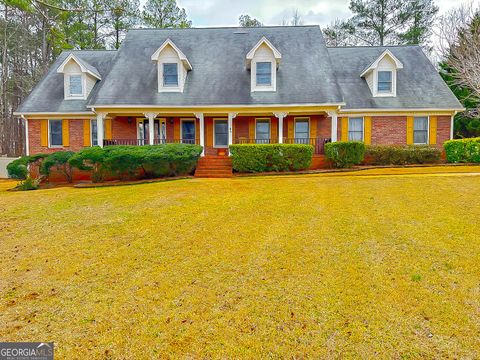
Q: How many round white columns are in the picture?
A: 6